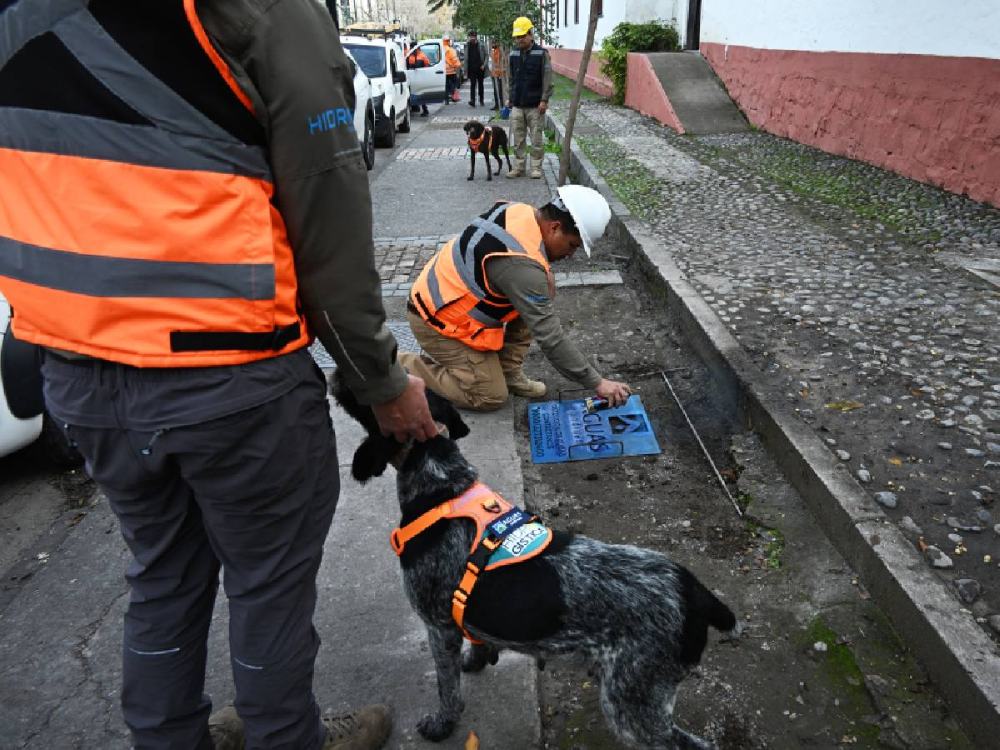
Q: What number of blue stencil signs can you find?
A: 1